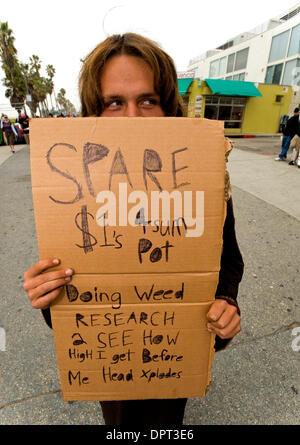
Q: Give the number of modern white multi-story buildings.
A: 1